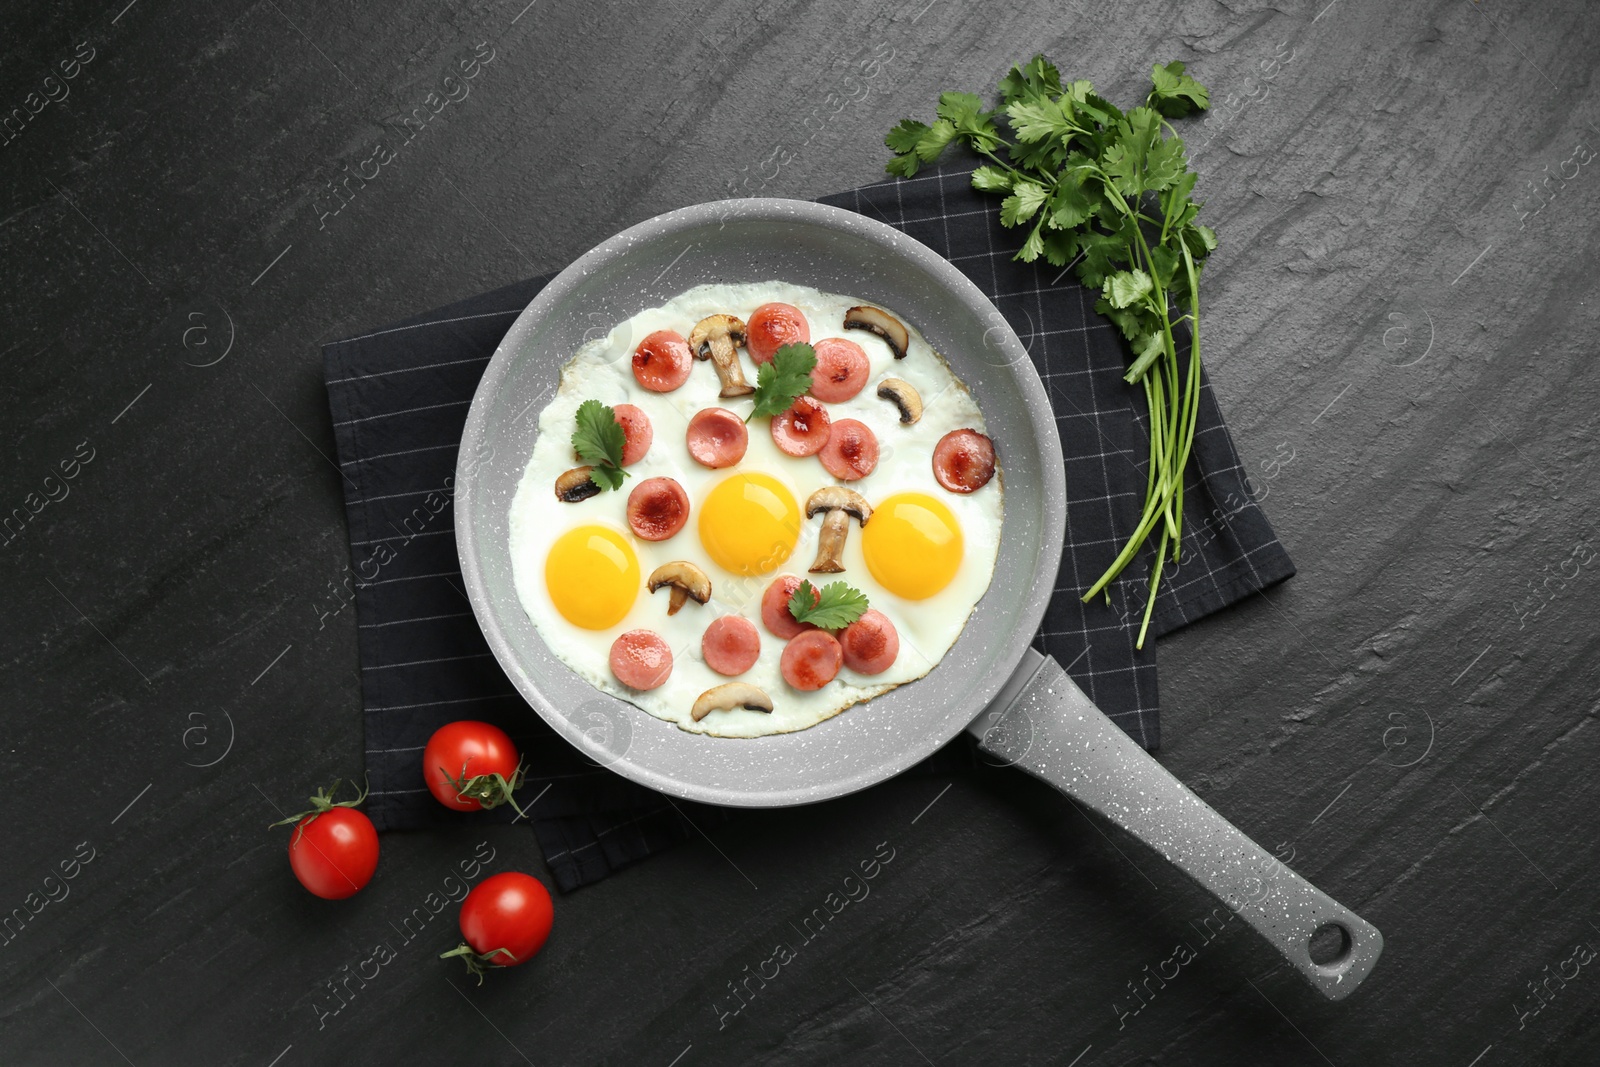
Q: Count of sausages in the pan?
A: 14